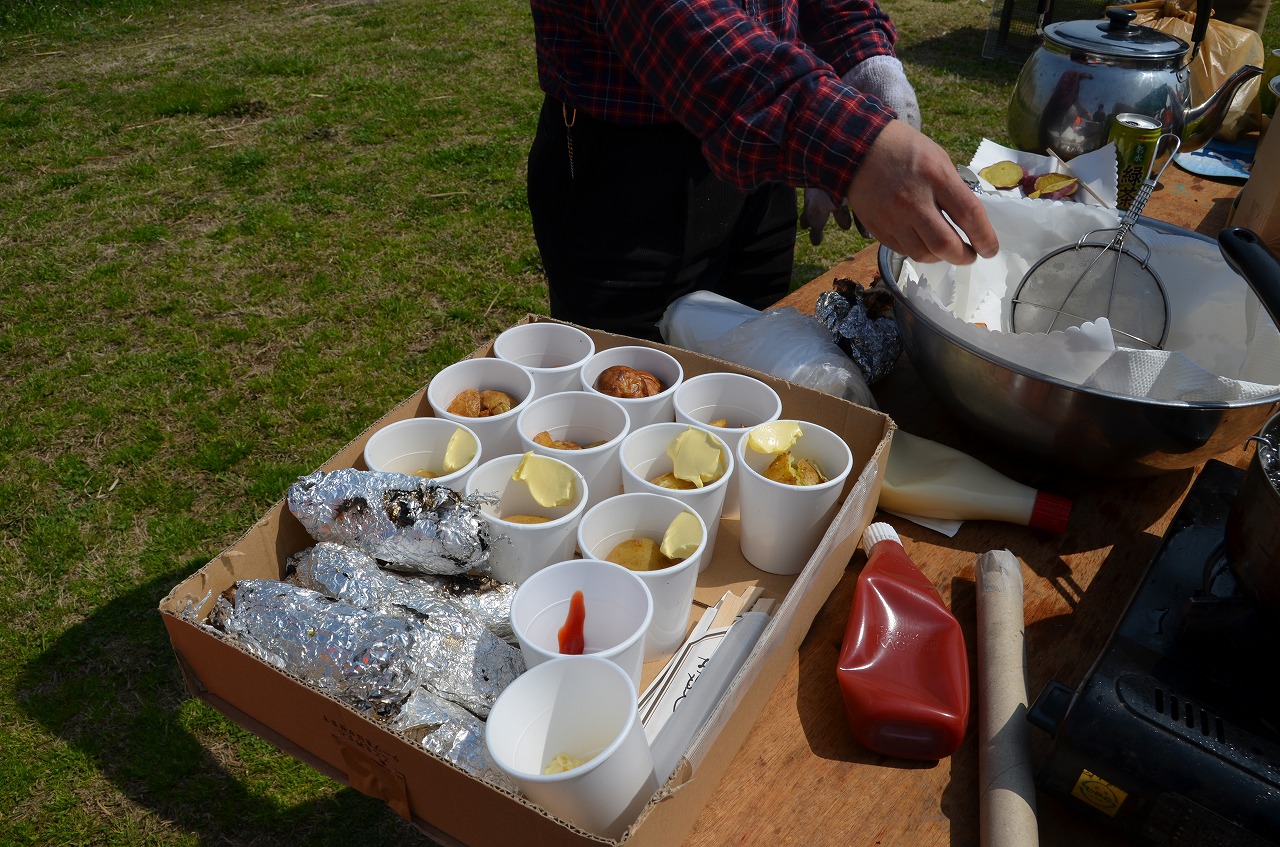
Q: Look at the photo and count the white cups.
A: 12